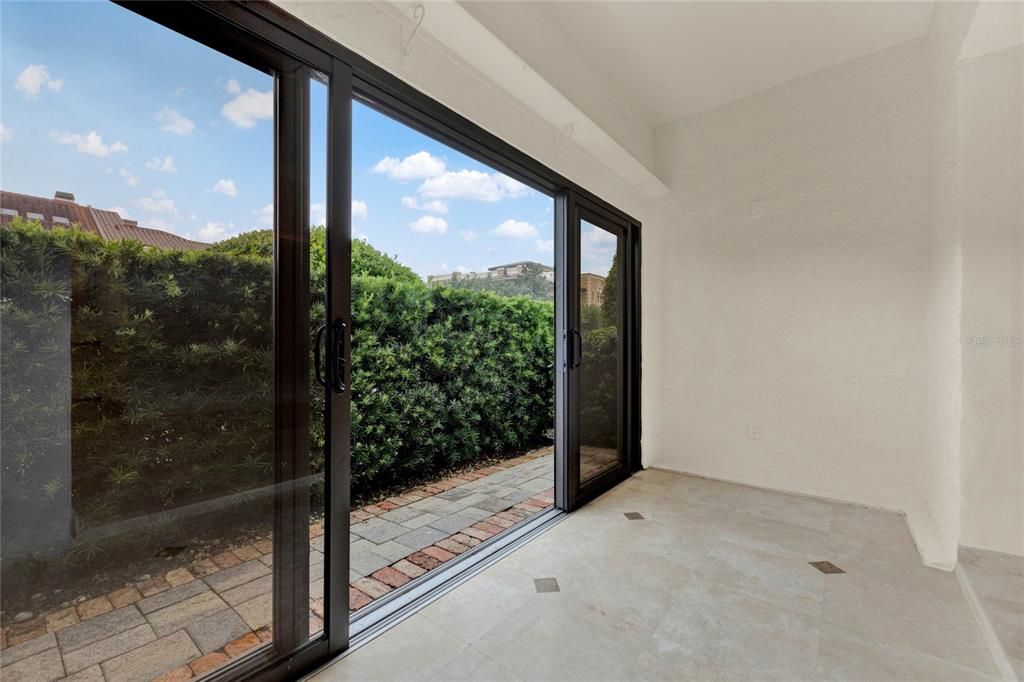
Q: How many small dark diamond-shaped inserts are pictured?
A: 3